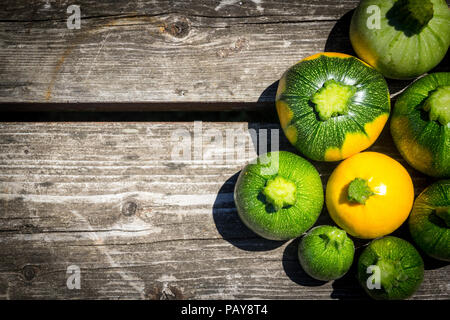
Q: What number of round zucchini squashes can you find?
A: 8